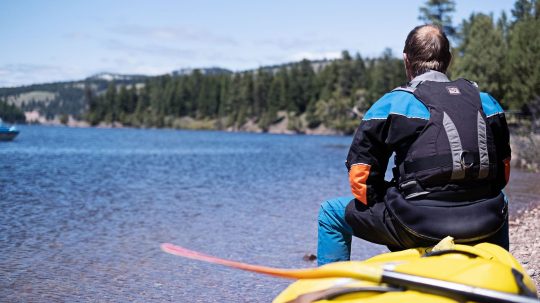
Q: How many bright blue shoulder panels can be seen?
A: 2